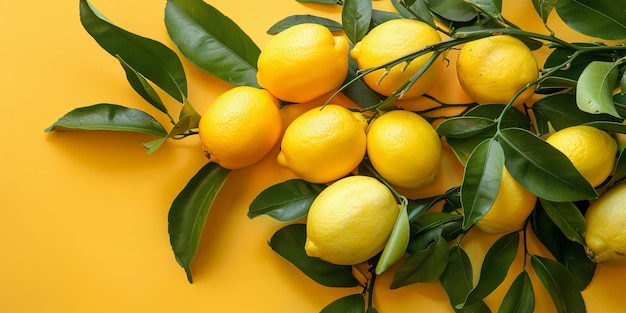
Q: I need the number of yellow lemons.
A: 10